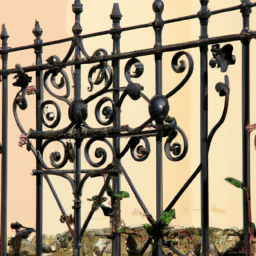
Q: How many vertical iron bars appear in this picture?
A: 7